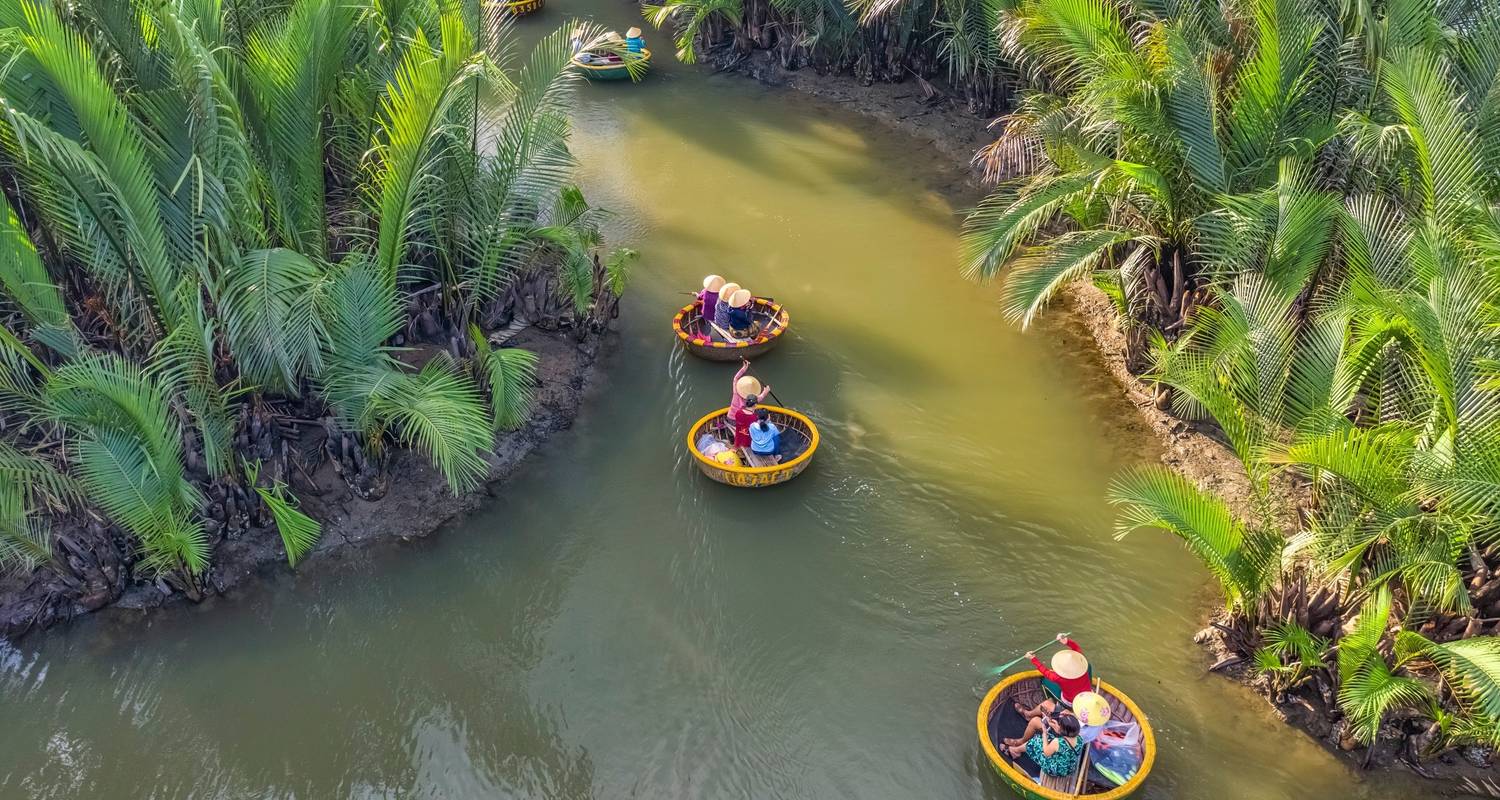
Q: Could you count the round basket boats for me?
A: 5